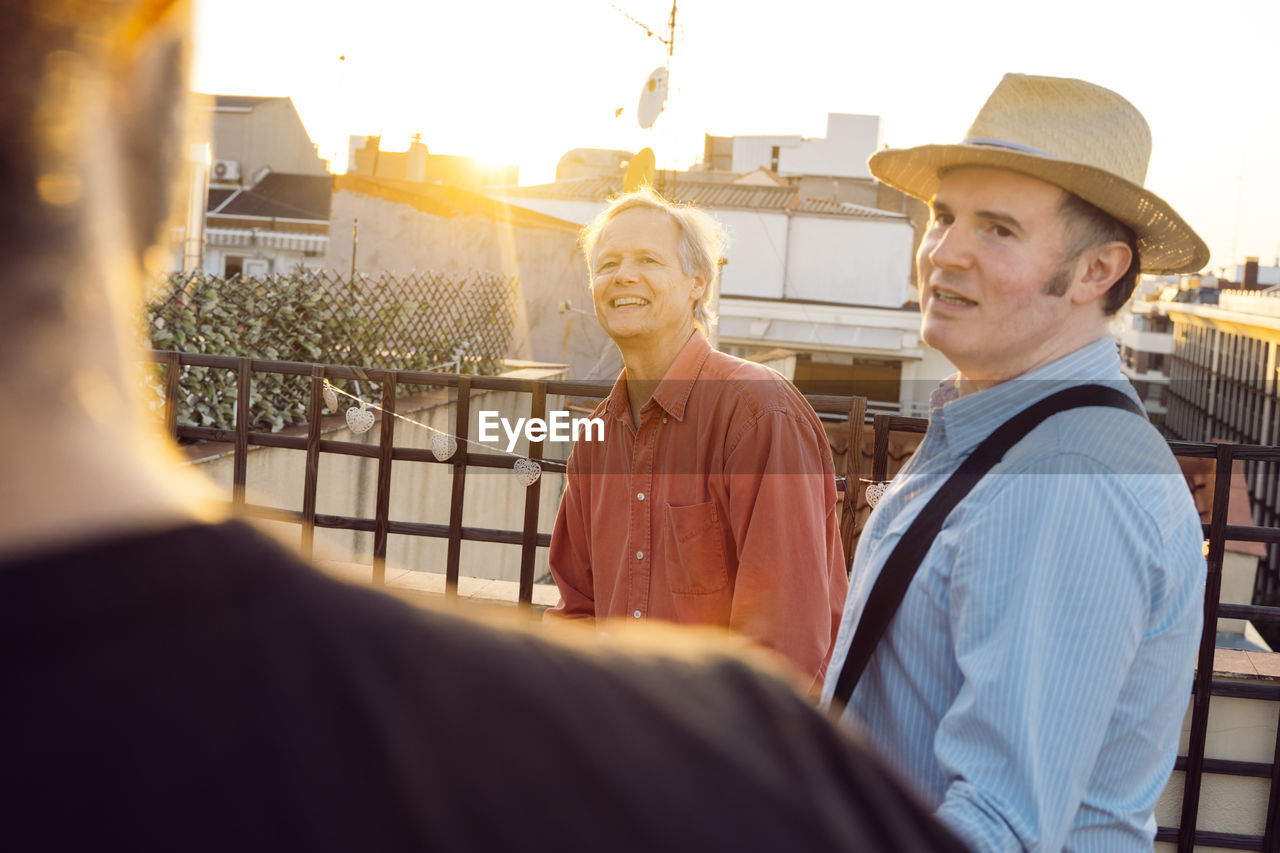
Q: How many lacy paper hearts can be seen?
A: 5